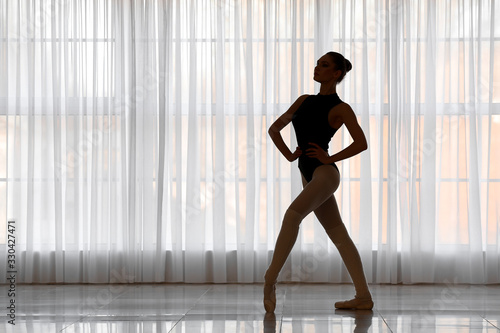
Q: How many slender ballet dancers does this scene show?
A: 1